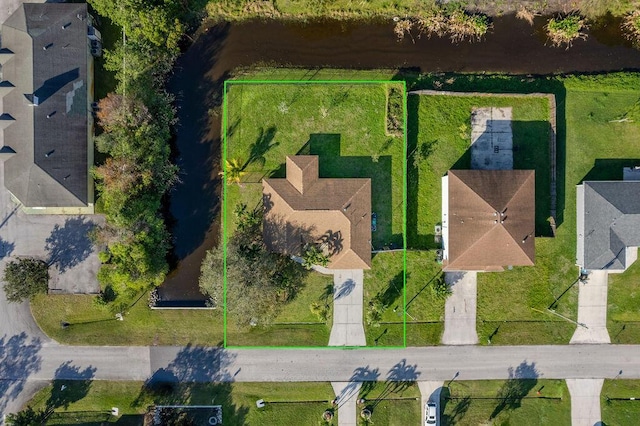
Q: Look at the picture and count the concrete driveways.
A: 6